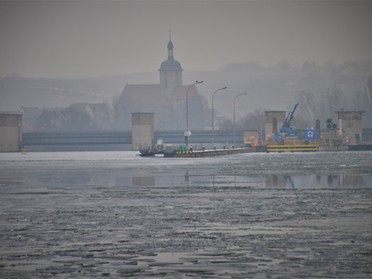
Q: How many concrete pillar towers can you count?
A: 4